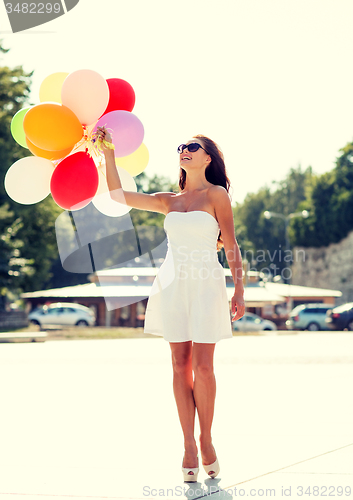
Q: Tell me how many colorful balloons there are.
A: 11